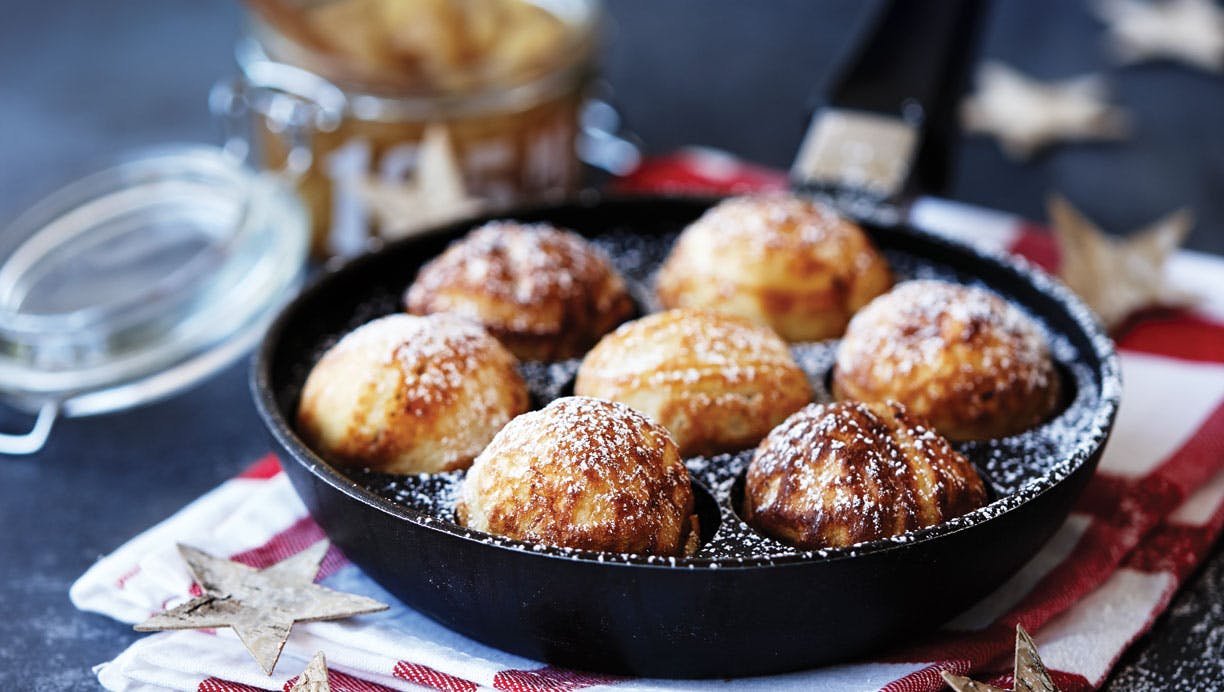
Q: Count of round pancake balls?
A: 7